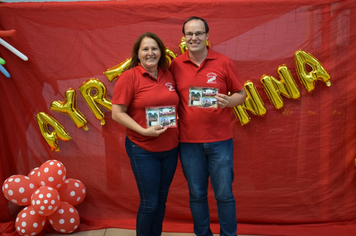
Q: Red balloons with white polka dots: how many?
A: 7